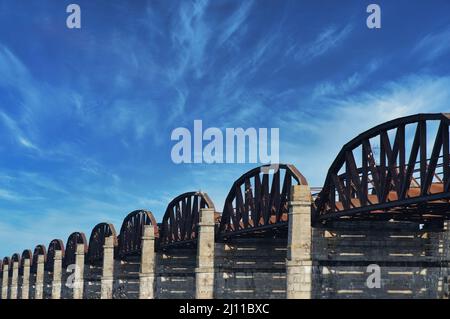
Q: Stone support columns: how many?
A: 10